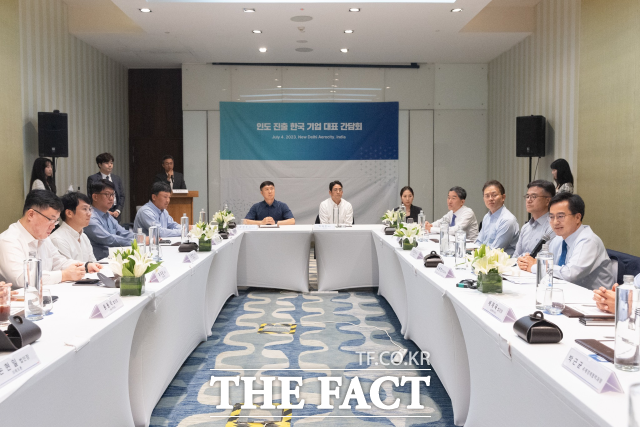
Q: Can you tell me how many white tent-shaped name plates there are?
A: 12